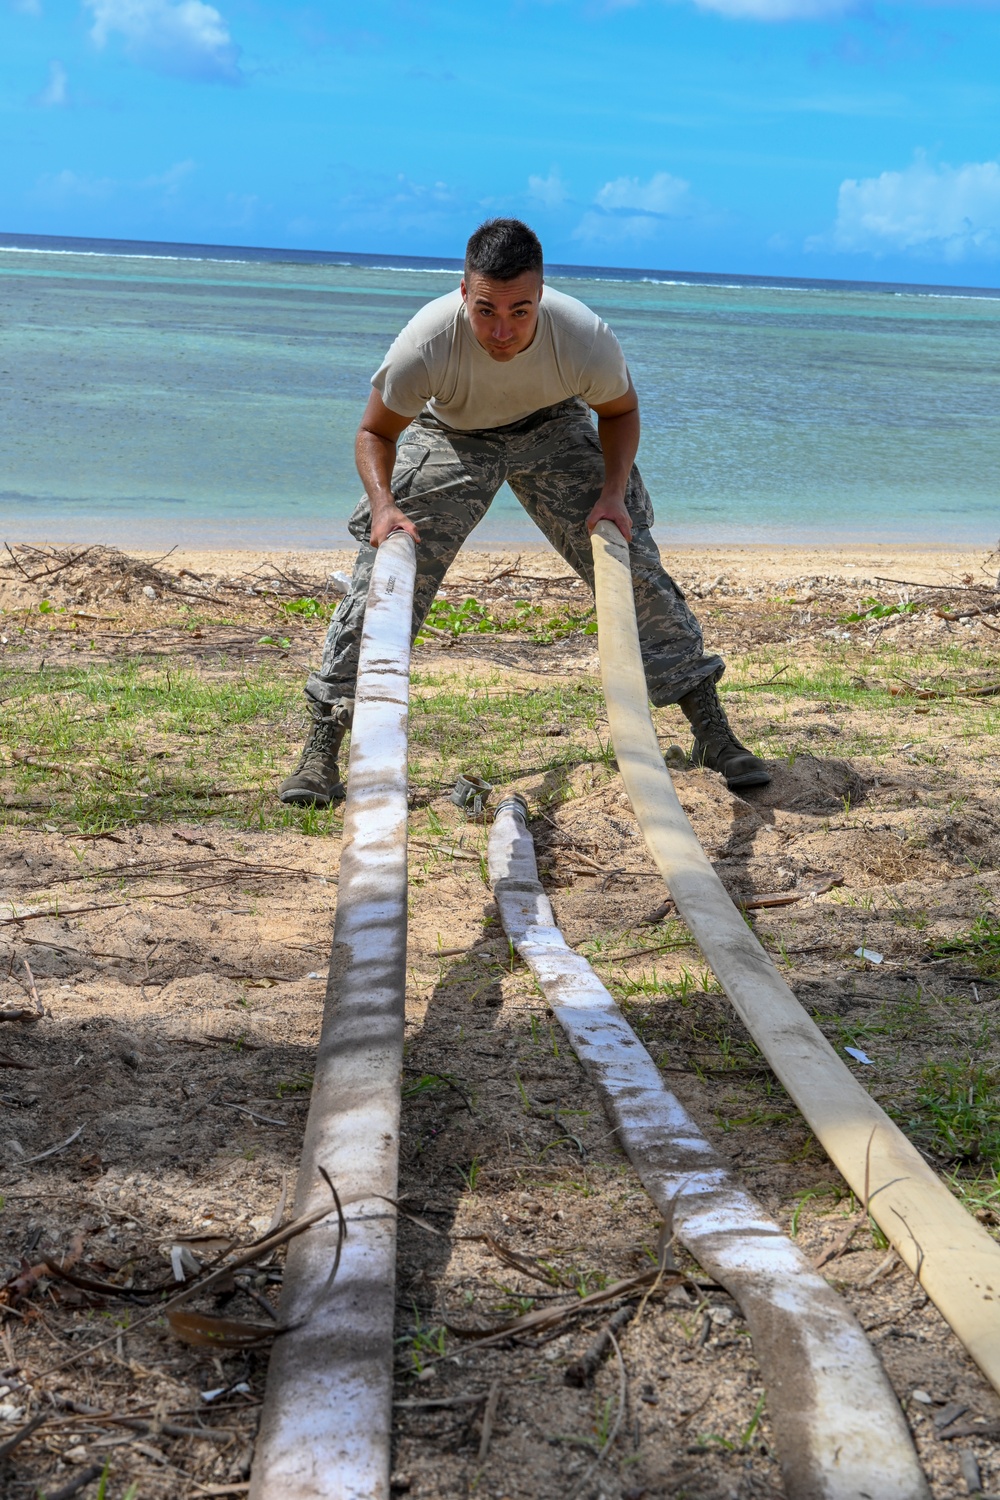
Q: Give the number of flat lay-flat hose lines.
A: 3